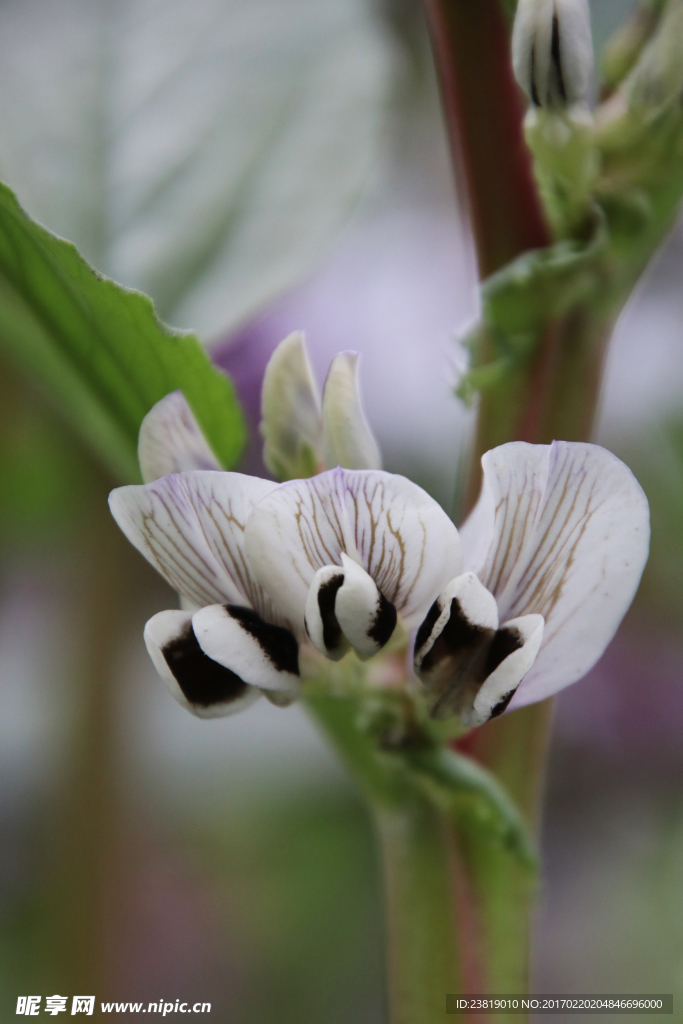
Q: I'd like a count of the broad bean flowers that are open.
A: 3